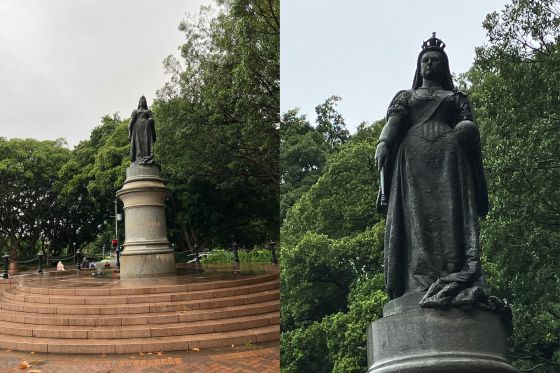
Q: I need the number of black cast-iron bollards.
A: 7